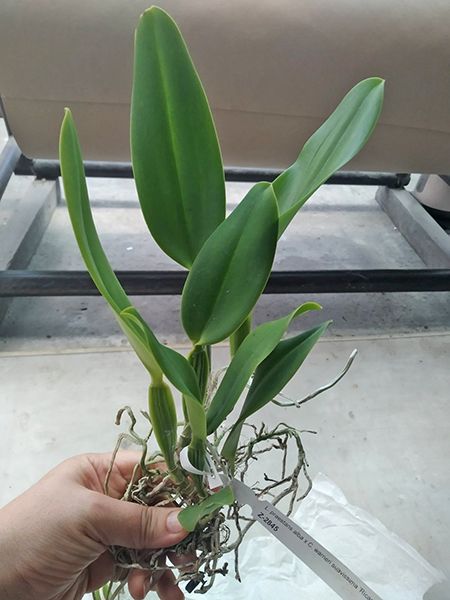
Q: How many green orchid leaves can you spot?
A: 8